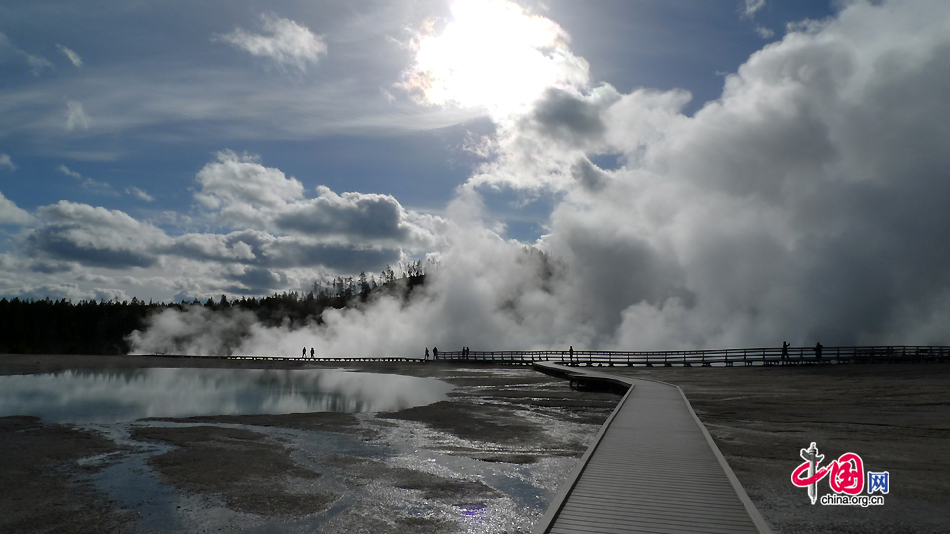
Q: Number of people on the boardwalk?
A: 9